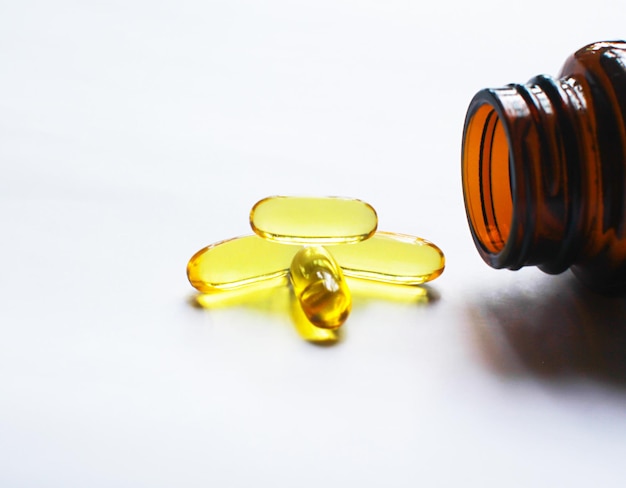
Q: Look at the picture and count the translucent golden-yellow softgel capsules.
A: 4